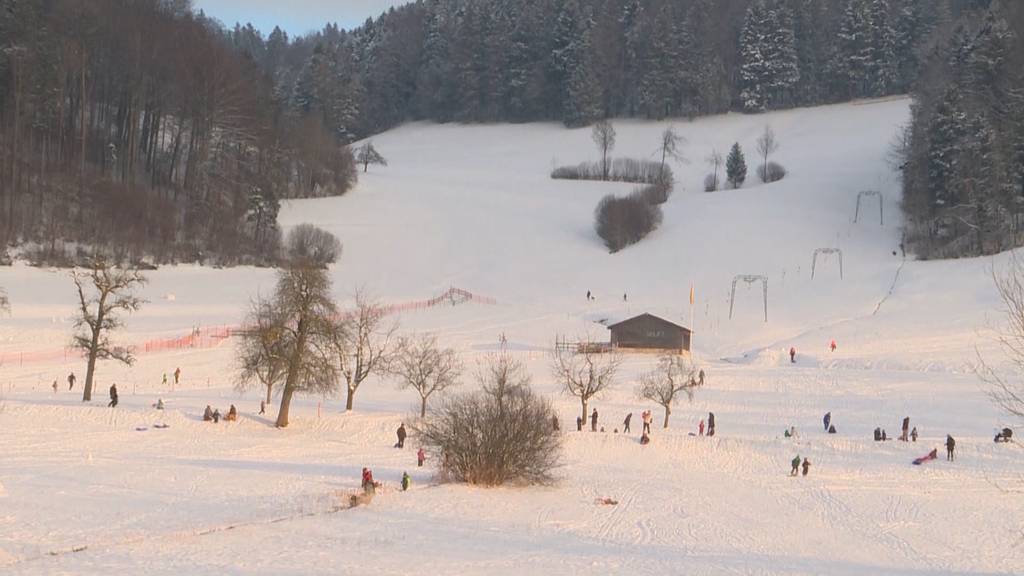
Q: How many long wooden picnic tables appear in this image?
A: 0